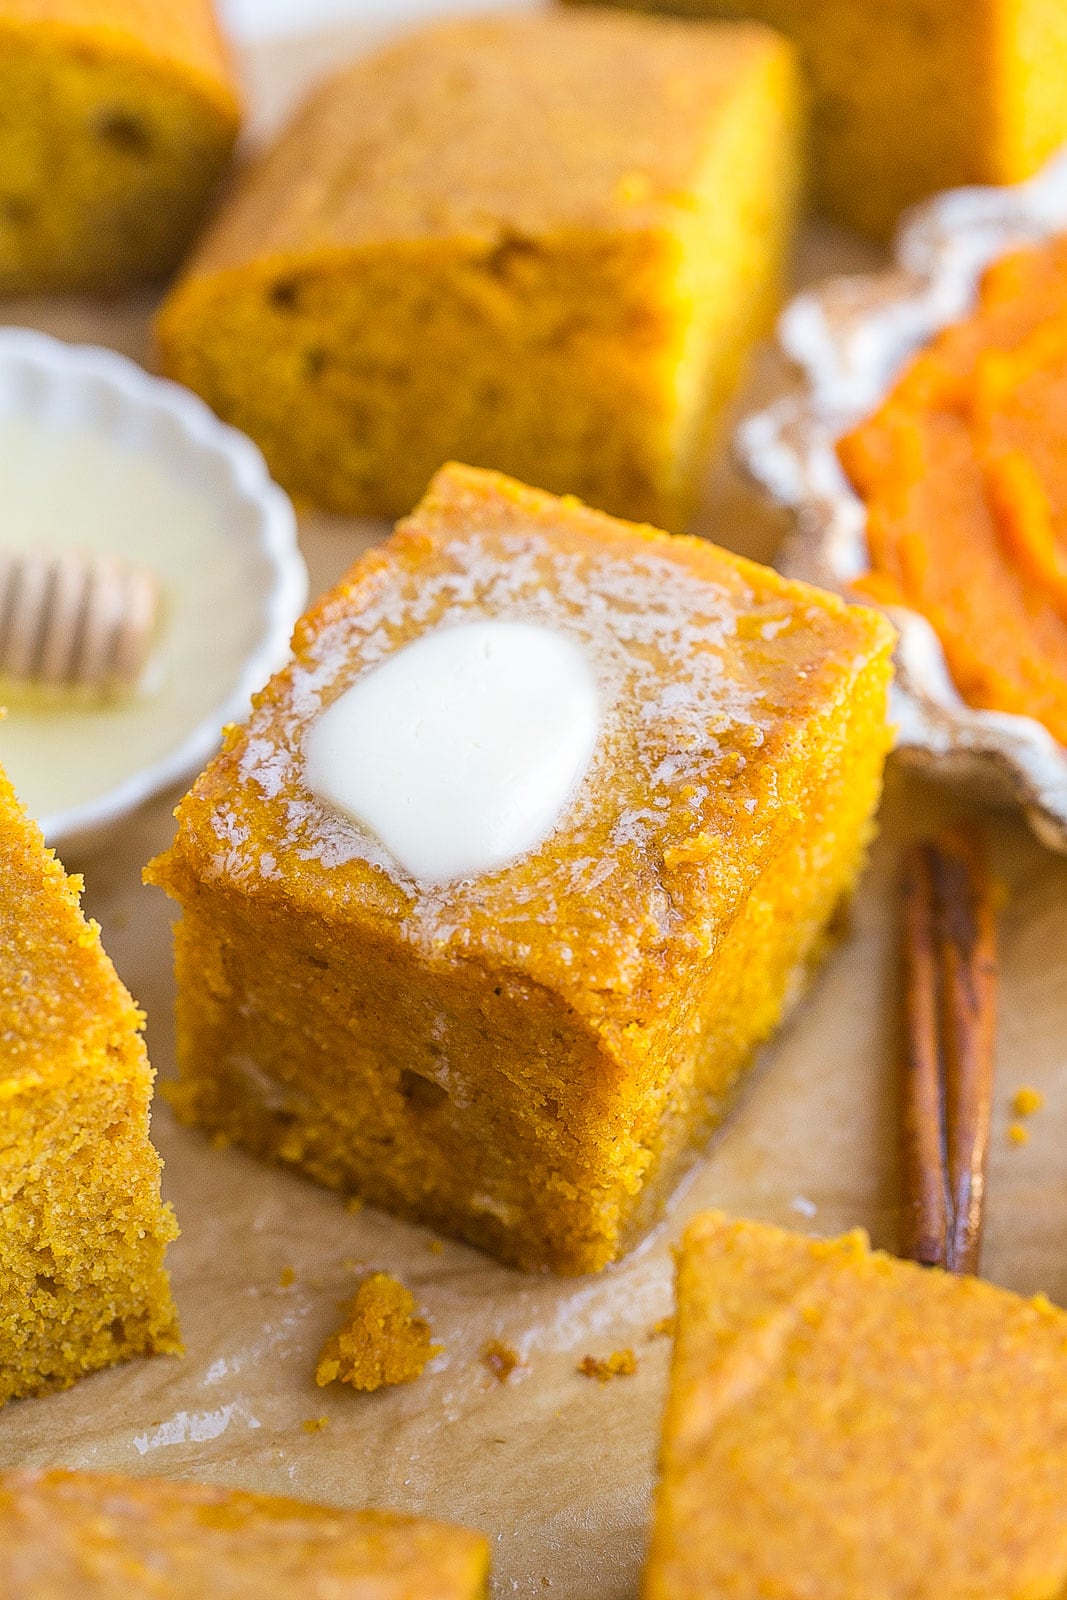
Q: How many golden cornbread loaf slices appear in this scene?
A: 7